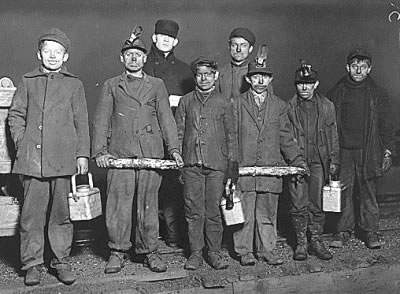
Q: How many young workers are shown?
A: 8